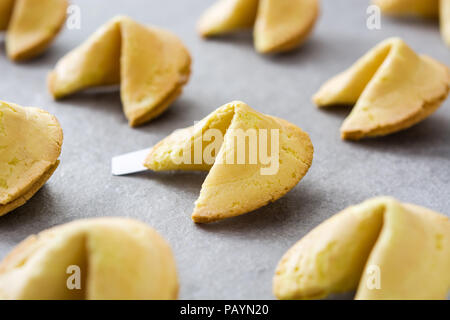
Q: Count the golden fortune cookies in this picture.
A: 9